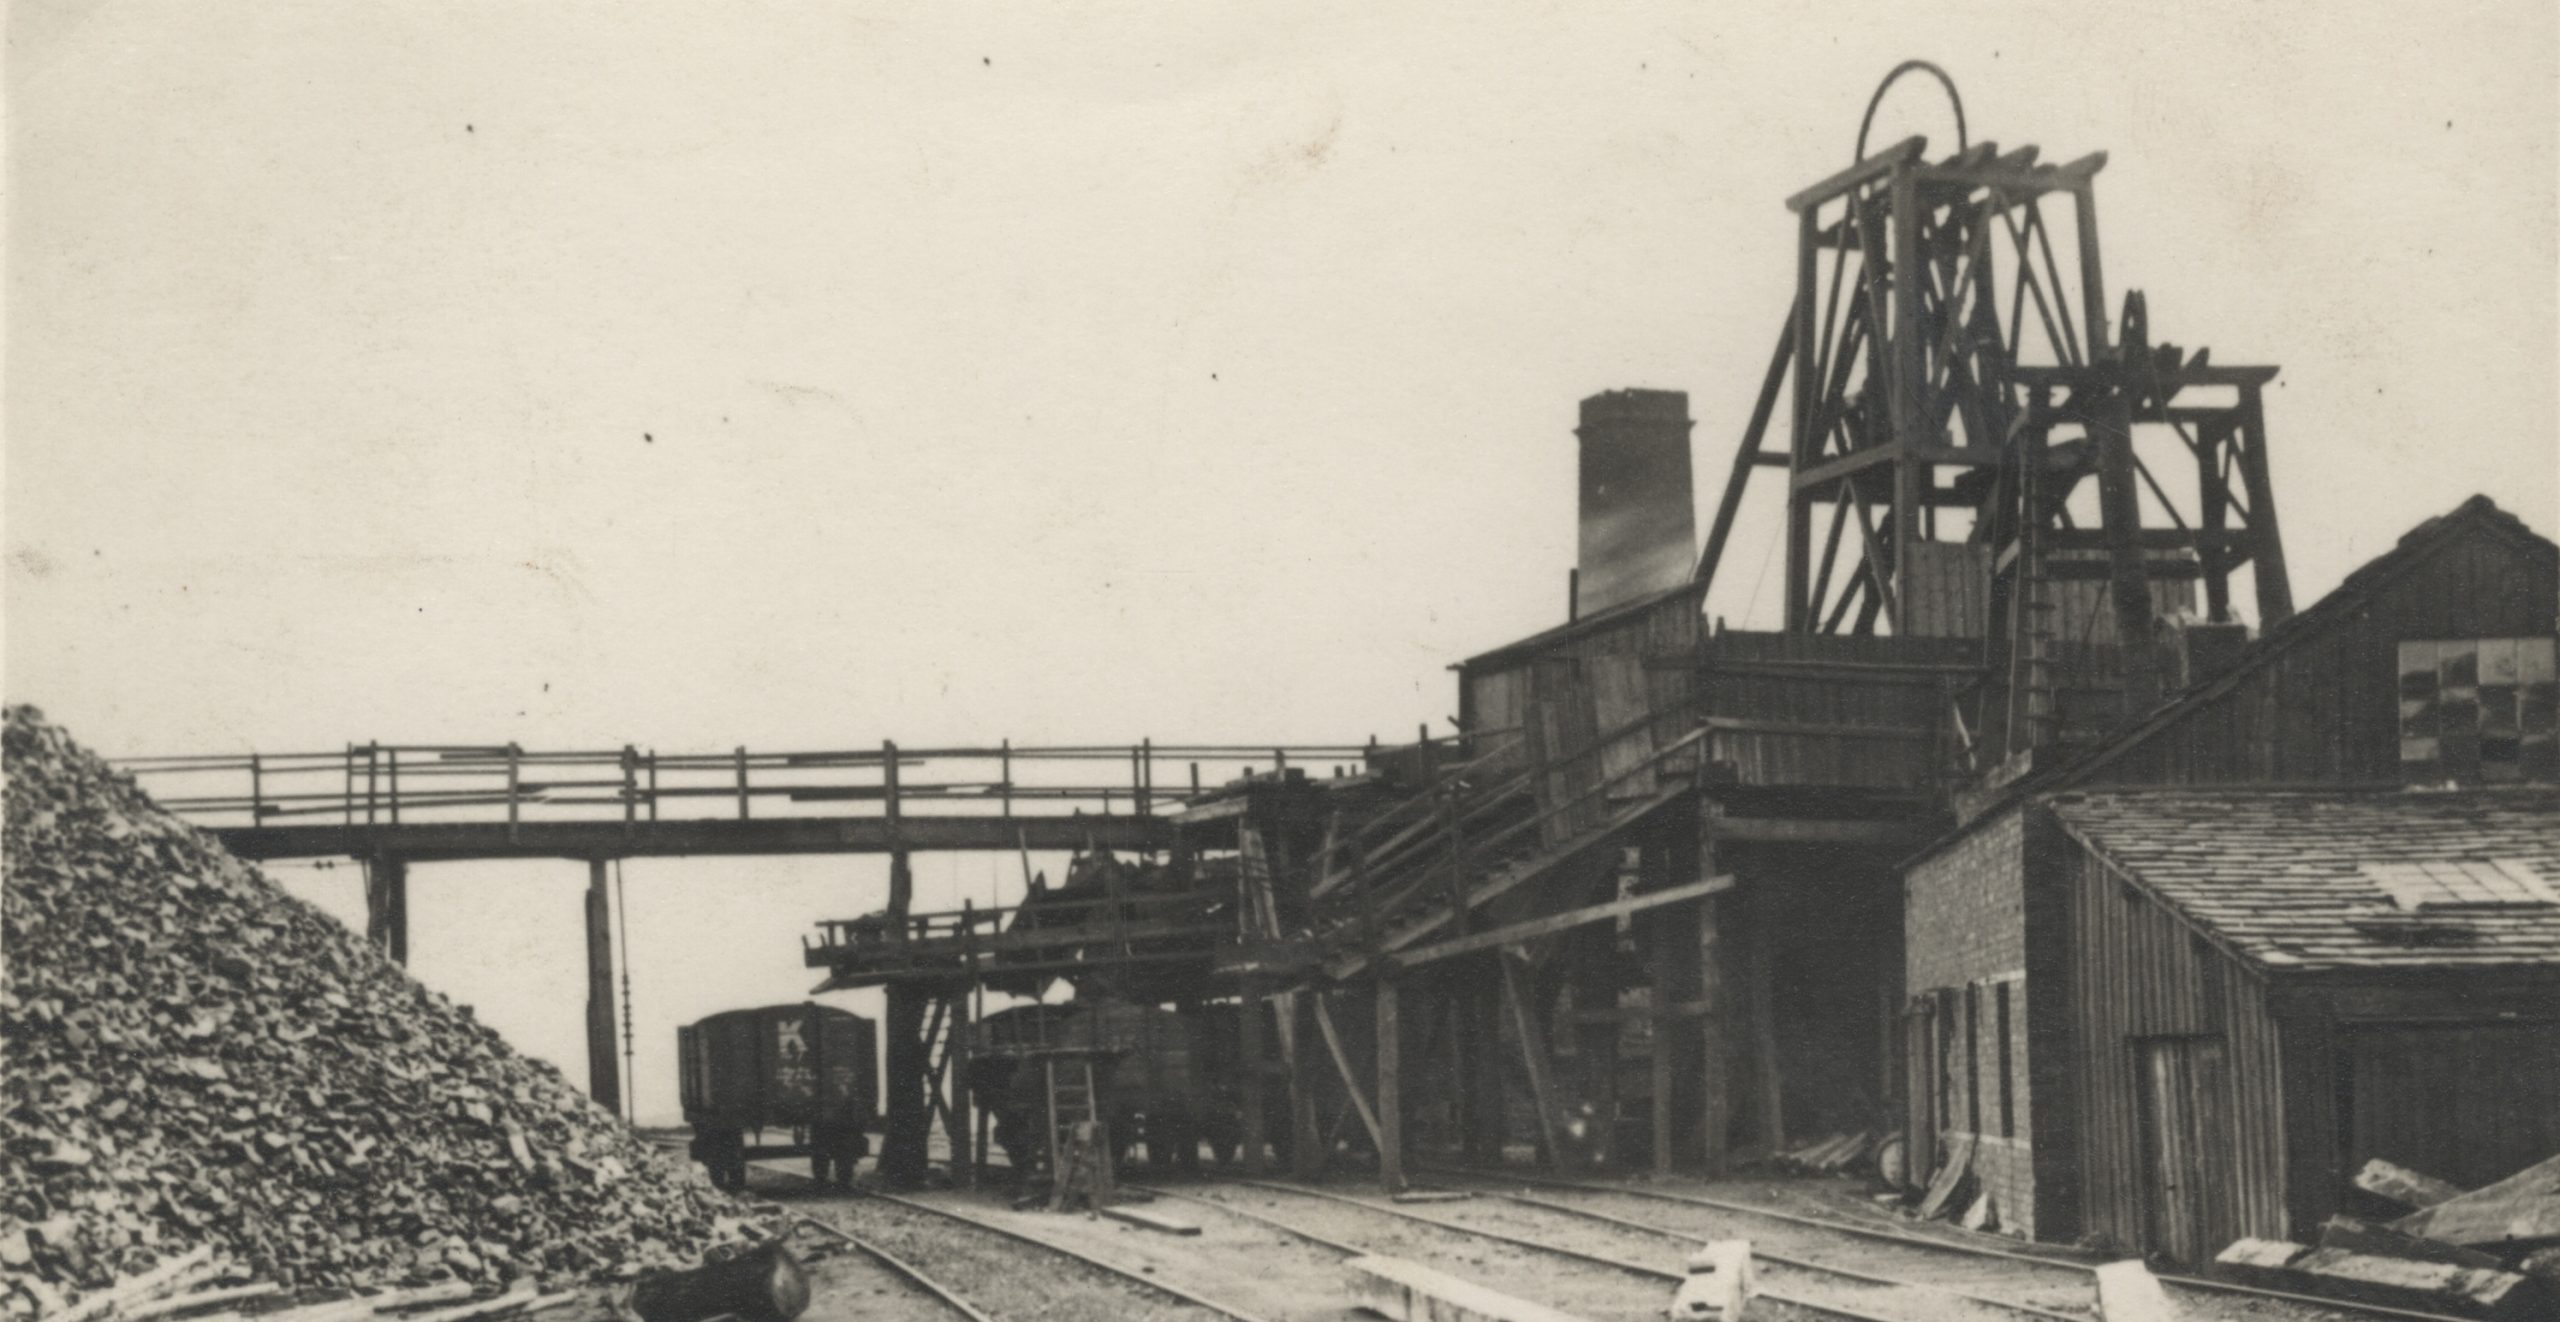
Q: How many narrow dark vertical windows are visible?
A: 3